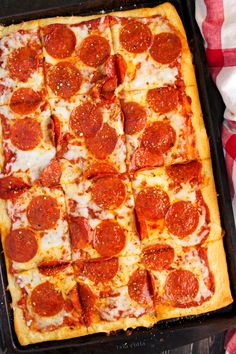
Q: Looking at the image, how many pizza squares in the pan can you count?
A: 12